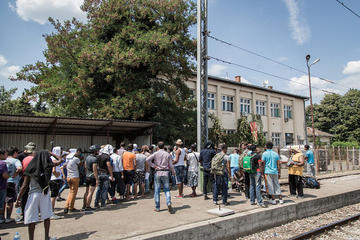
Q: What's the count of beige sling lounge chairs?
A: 0